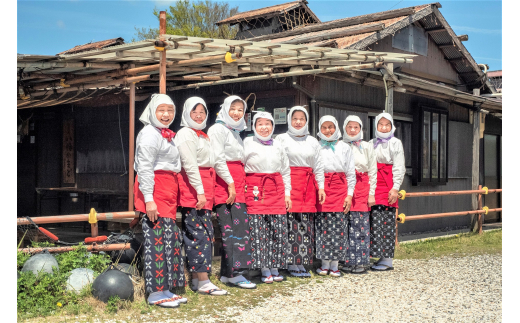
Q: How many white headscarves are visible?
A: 8